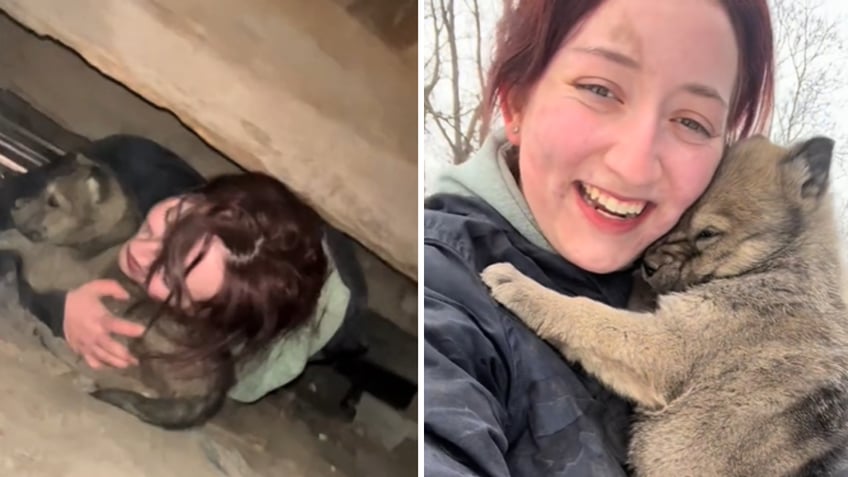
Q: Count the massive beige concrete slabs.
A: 1